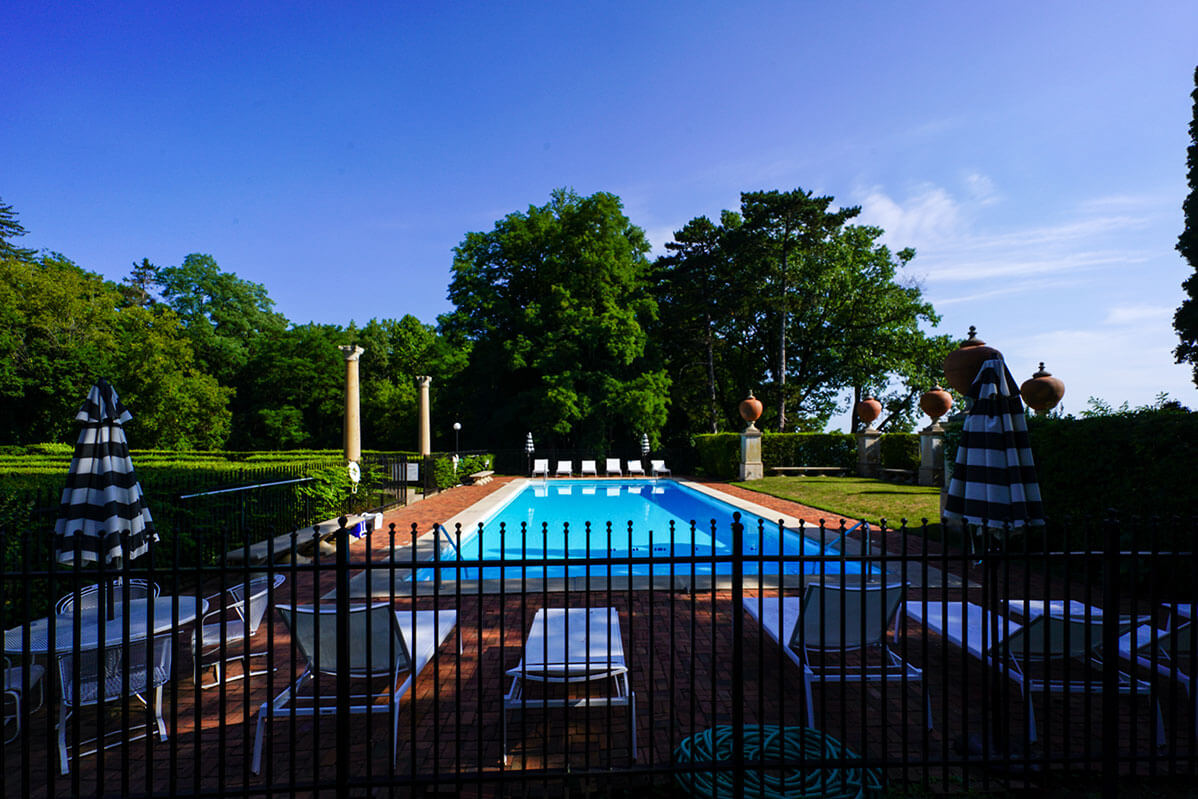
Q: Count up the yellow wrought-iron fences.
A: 0